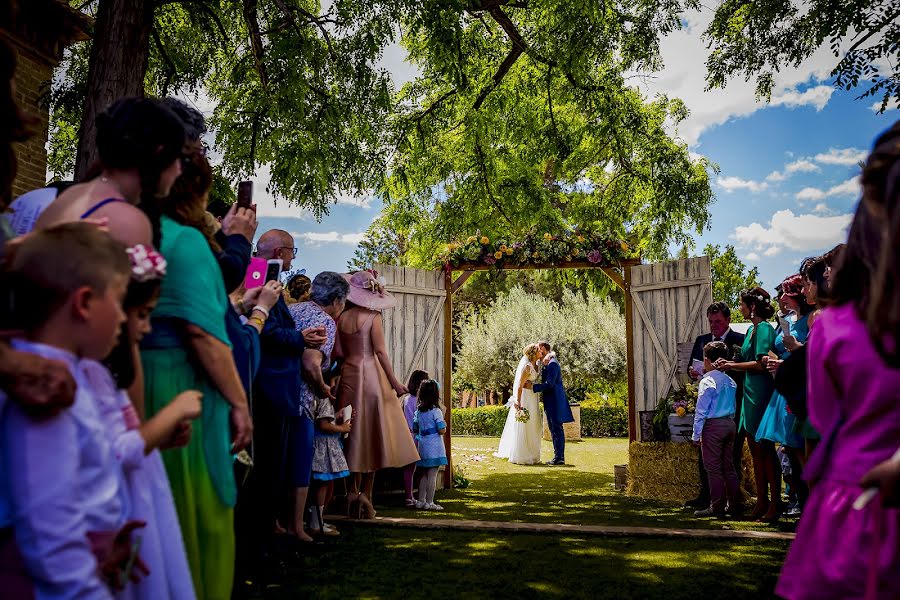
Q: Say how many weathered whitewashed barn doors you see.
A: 2